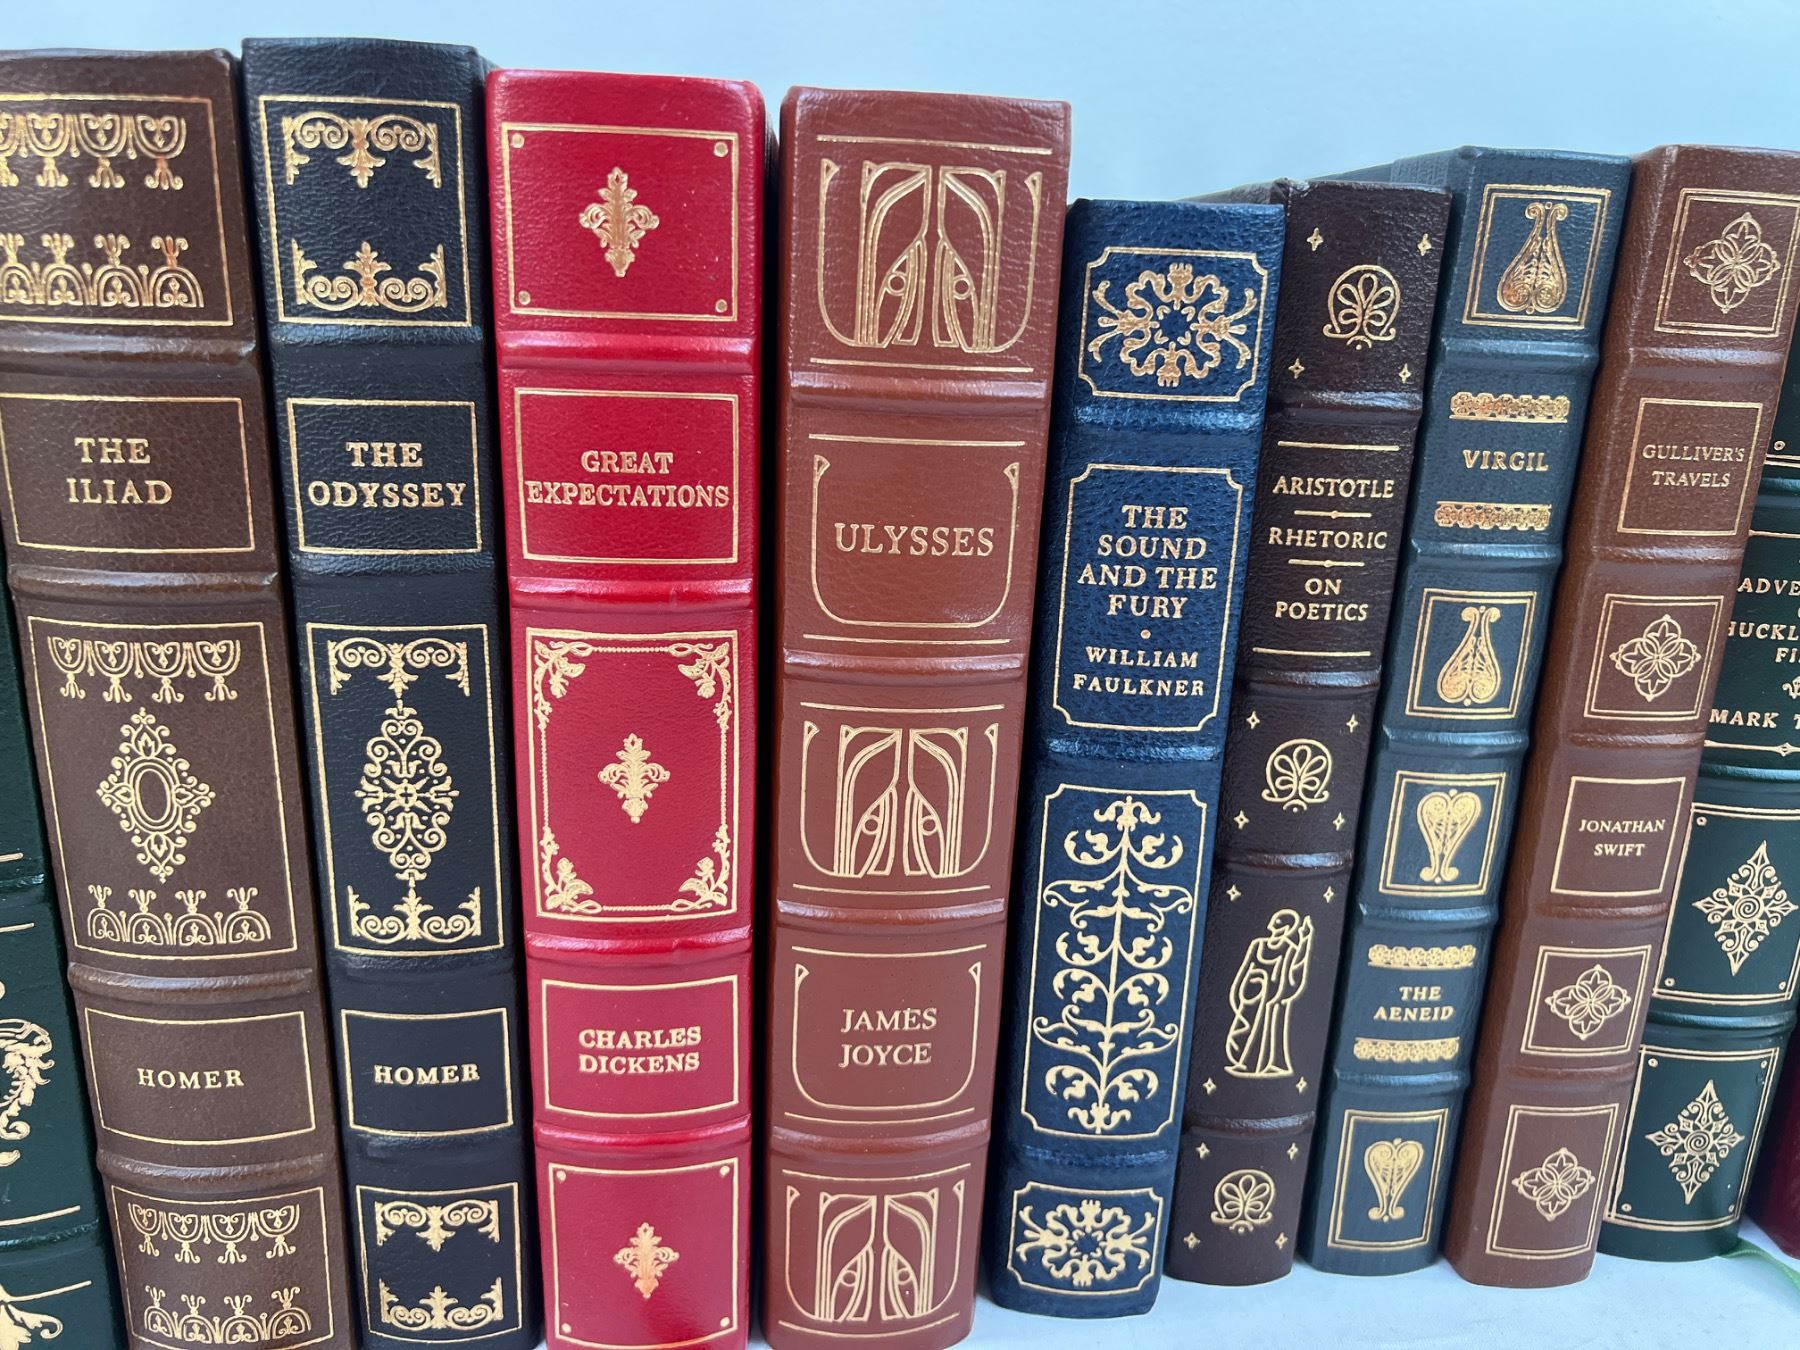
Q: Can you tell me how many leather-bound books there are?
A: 11